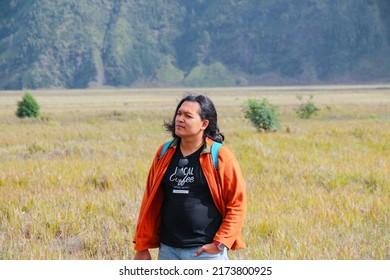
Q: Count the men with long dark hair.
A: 1